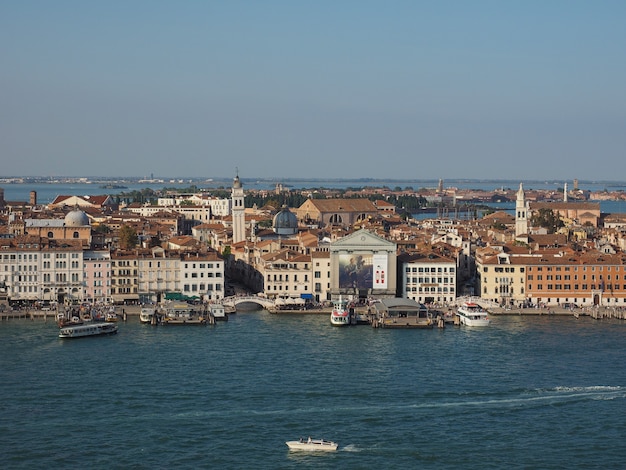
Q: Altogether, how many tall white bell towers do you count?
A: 2